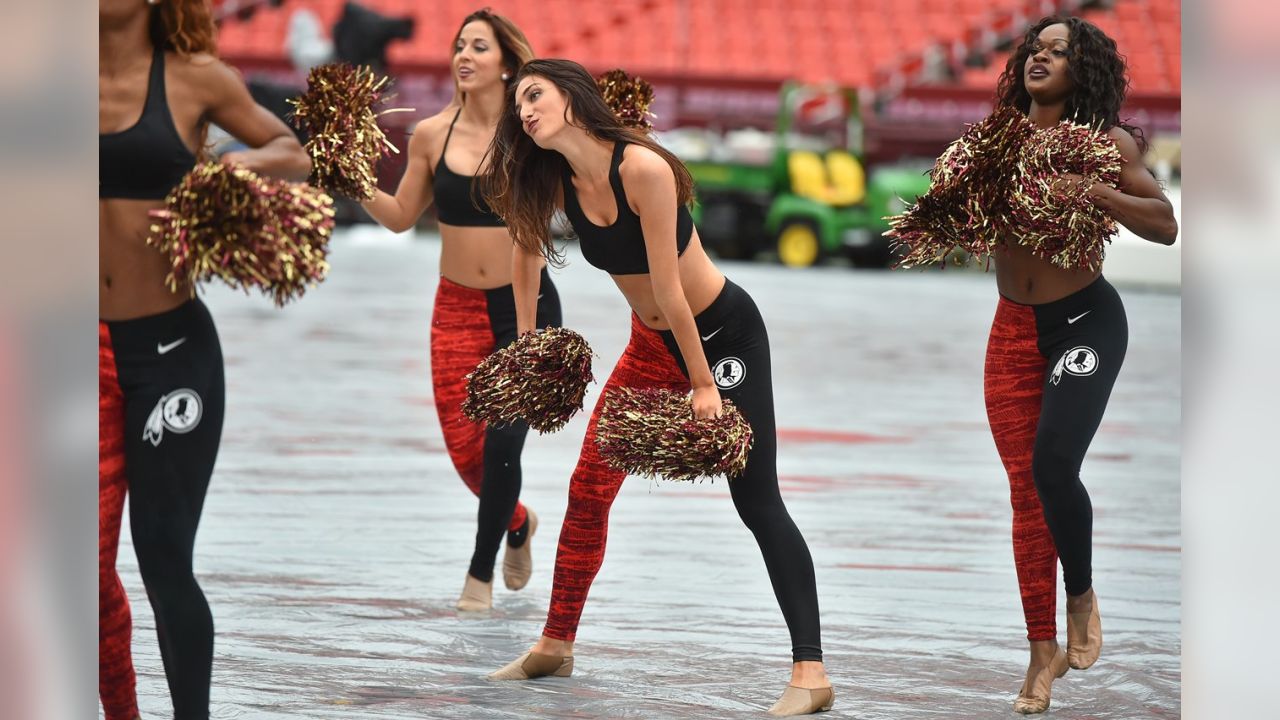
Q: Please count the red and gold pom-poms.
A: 7